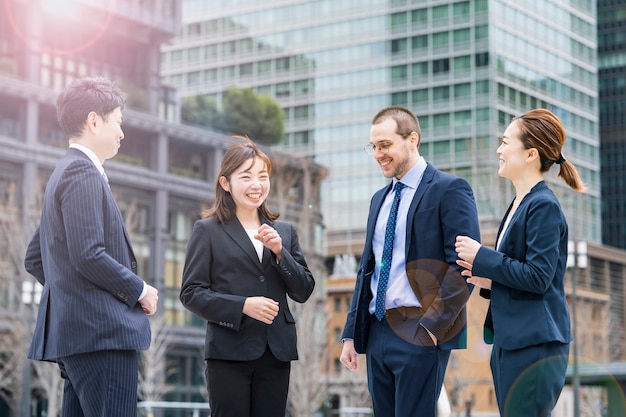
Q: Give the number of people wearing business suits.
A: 4